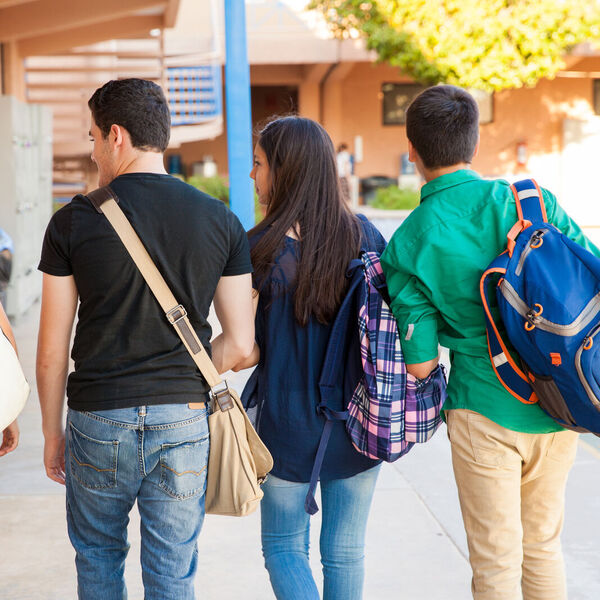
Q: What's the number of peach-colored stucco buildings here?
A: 1